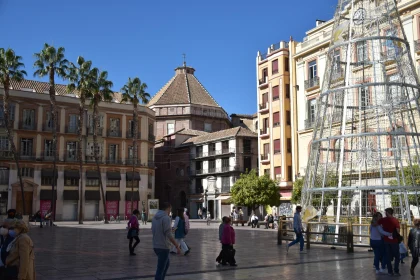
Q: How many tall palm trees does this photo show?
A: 5